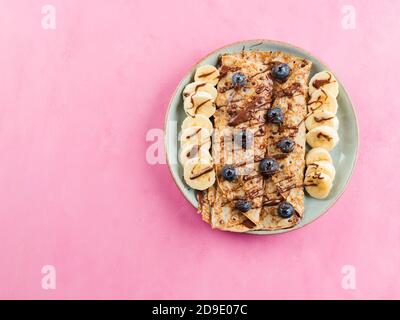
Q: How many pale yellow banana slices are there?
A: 14